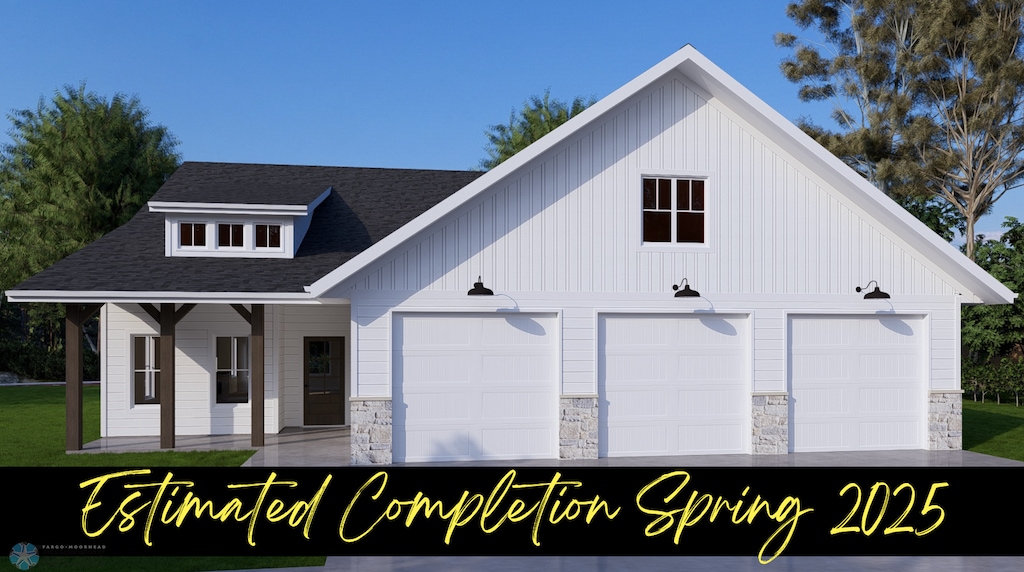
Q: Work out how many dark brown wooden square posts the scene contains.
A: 3